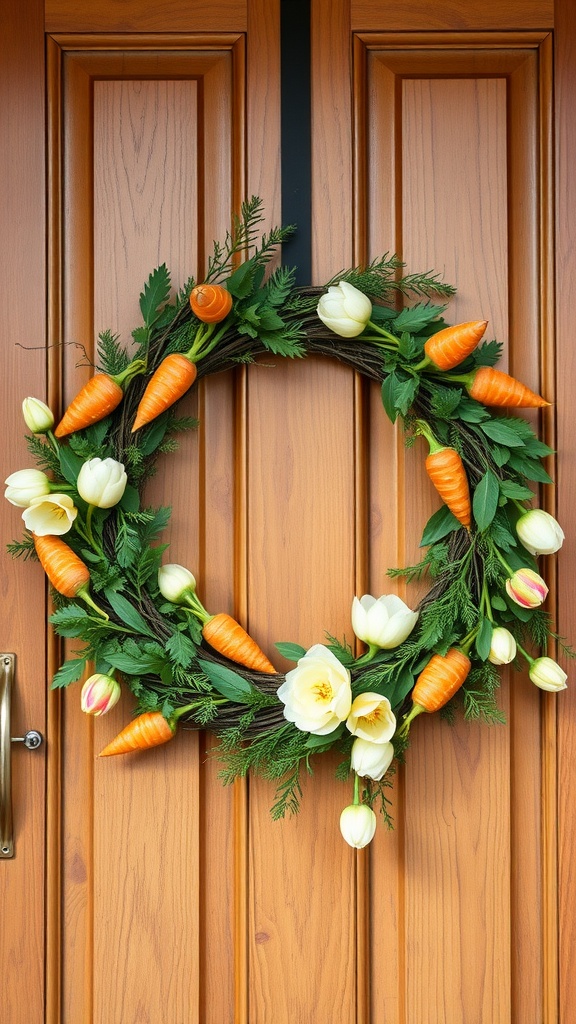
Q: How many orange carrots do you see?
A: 10